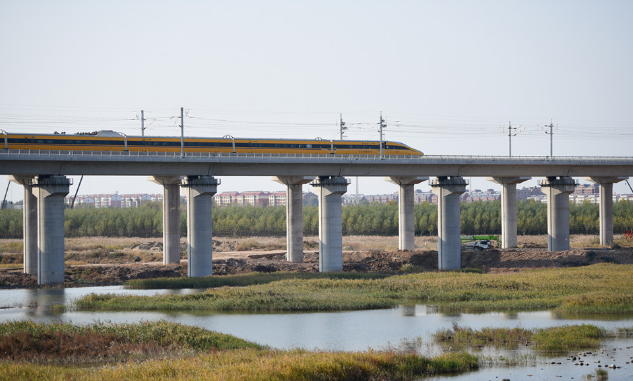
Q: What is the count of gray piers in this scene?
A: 11